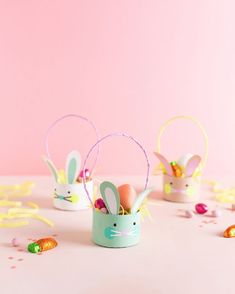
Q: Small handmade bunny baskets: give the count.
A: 3